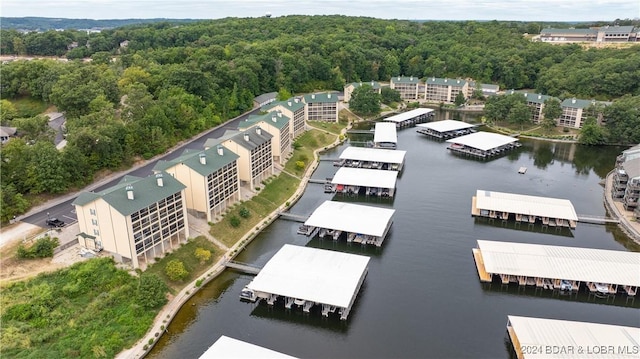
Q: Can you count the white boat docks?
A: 12